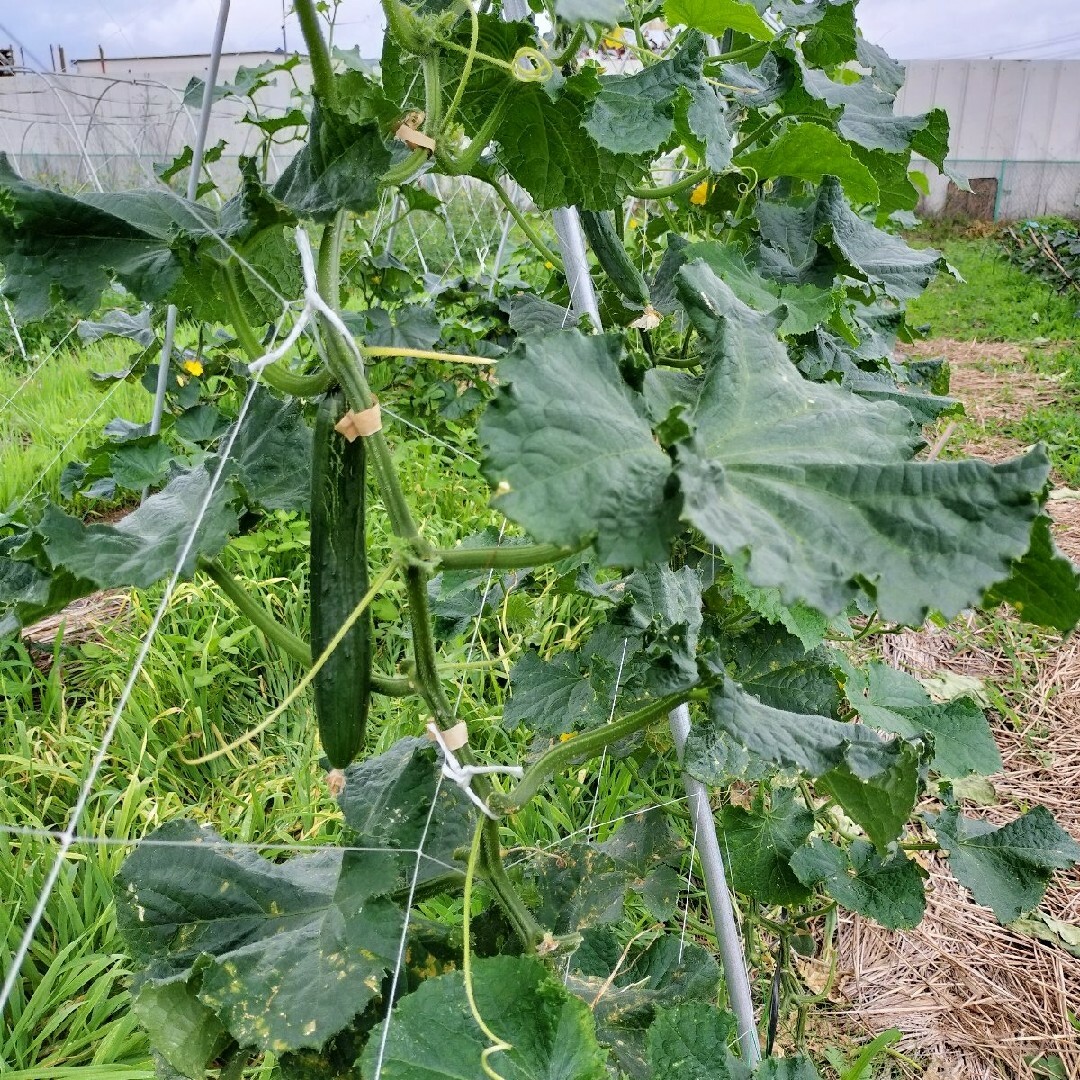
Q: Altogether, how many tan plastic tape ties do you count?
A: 3